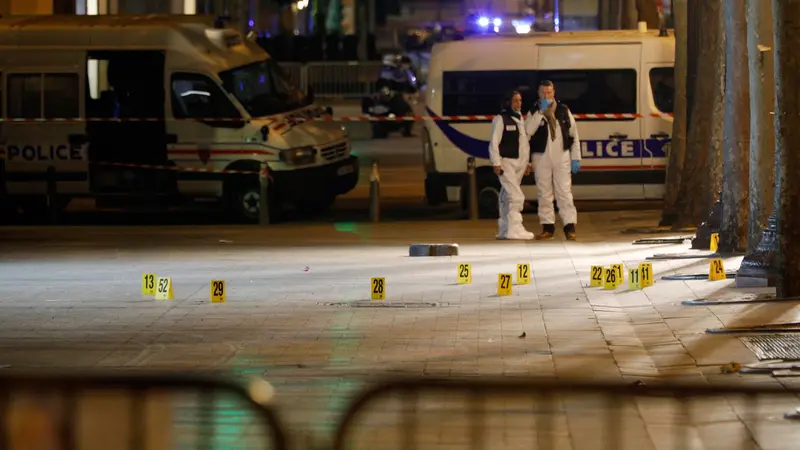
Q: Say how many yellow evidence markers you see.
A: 14